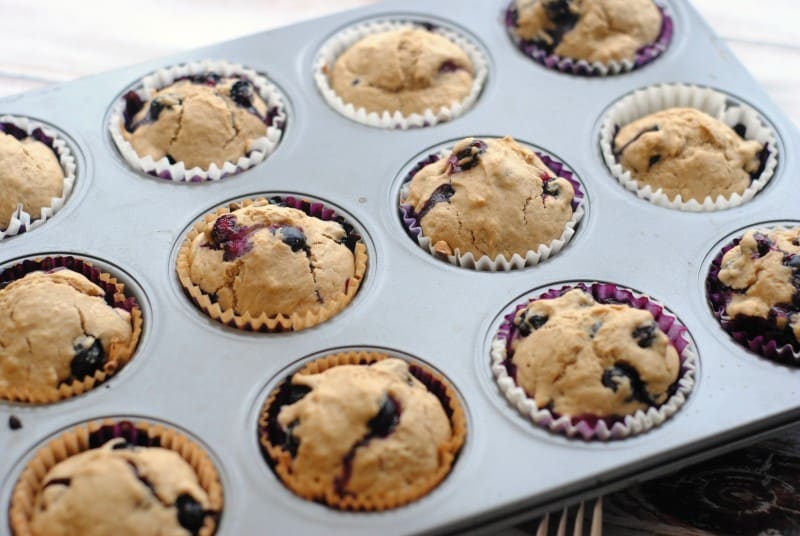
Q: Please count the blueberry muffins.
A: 12